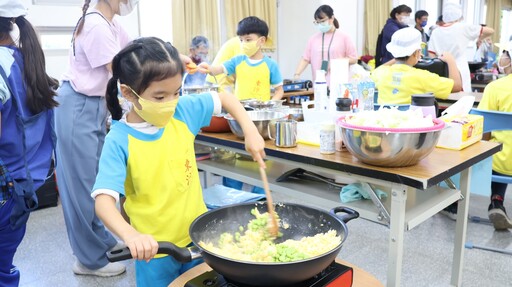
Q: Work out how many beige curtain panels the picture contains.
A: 4